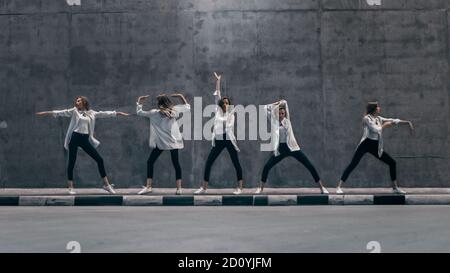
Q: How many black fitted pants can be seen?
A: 5